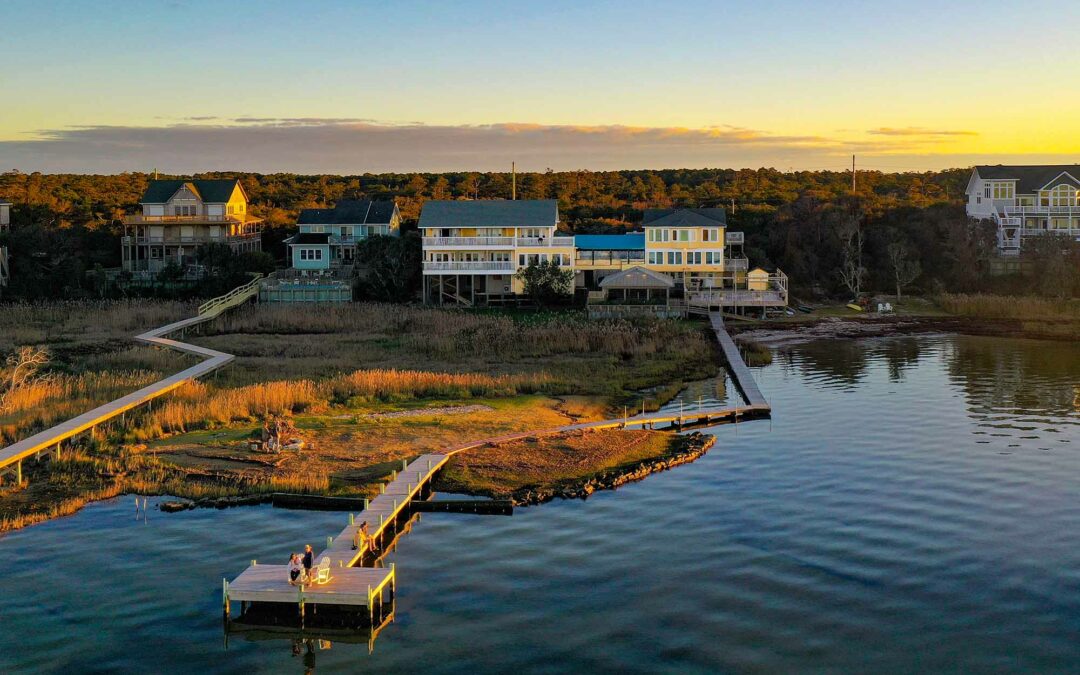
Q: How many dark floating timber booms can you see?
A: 2